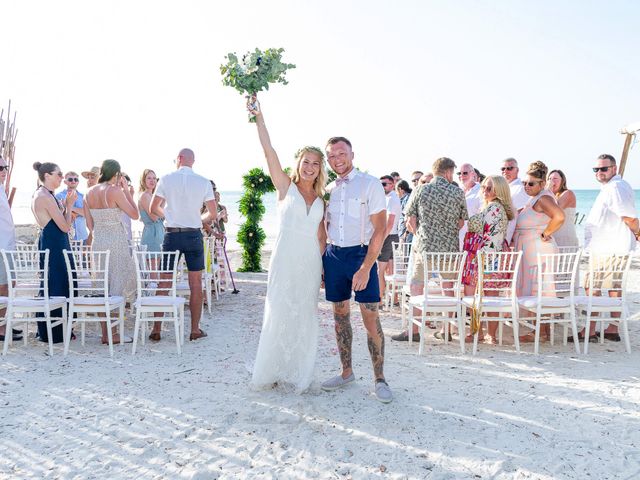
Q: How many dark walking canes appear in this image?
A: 1